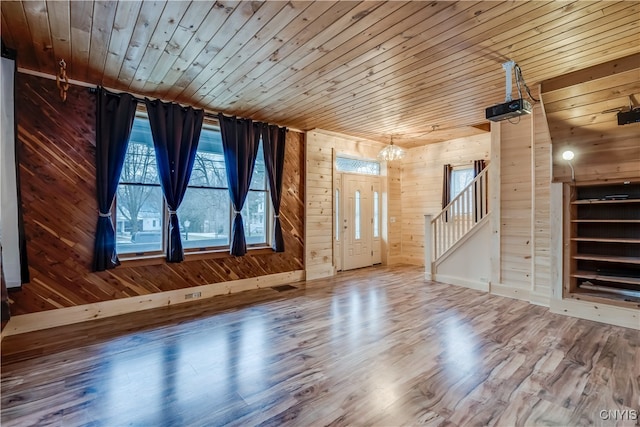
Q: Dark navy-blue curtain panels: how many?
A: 4